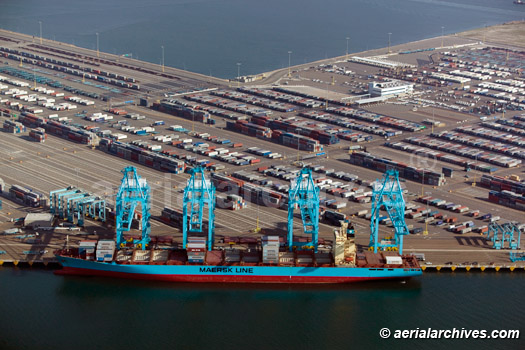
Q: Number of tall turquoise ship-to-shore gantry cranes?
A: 4